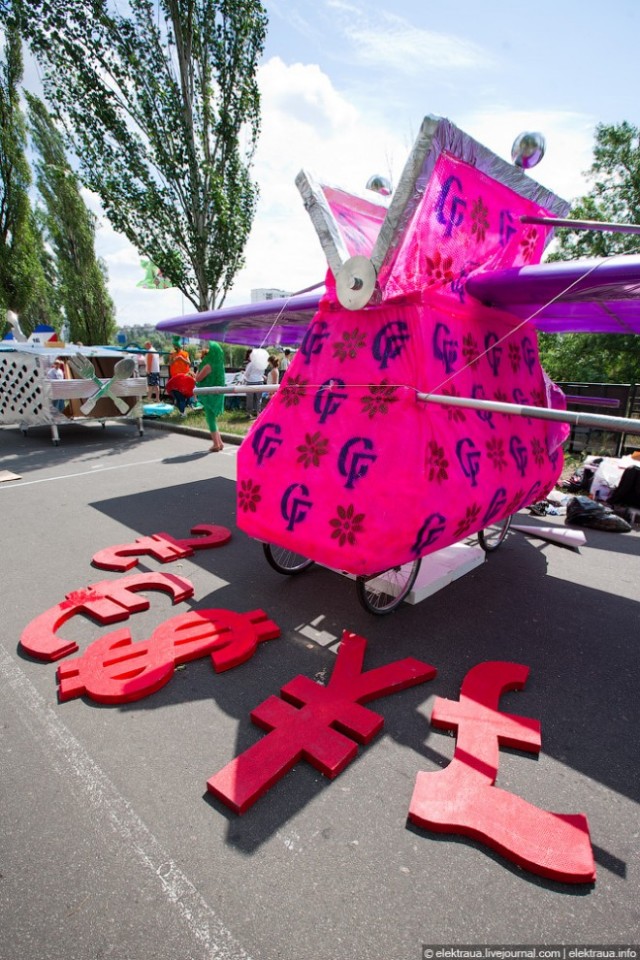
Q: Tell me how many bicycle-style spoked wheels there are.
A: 3